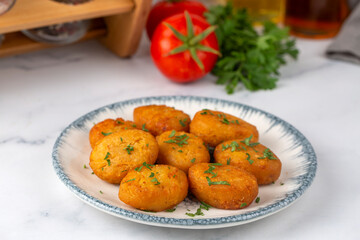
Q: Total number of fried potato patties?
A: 8